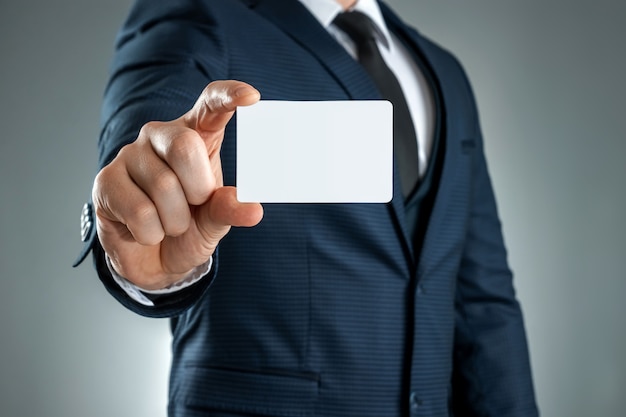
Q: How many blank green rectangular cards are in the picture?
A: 0